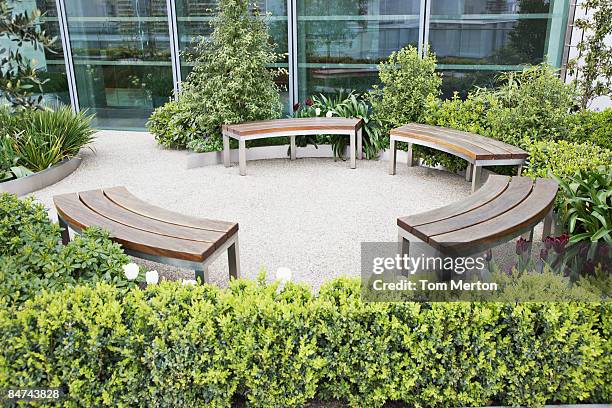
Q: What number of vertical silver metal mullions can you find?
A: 4